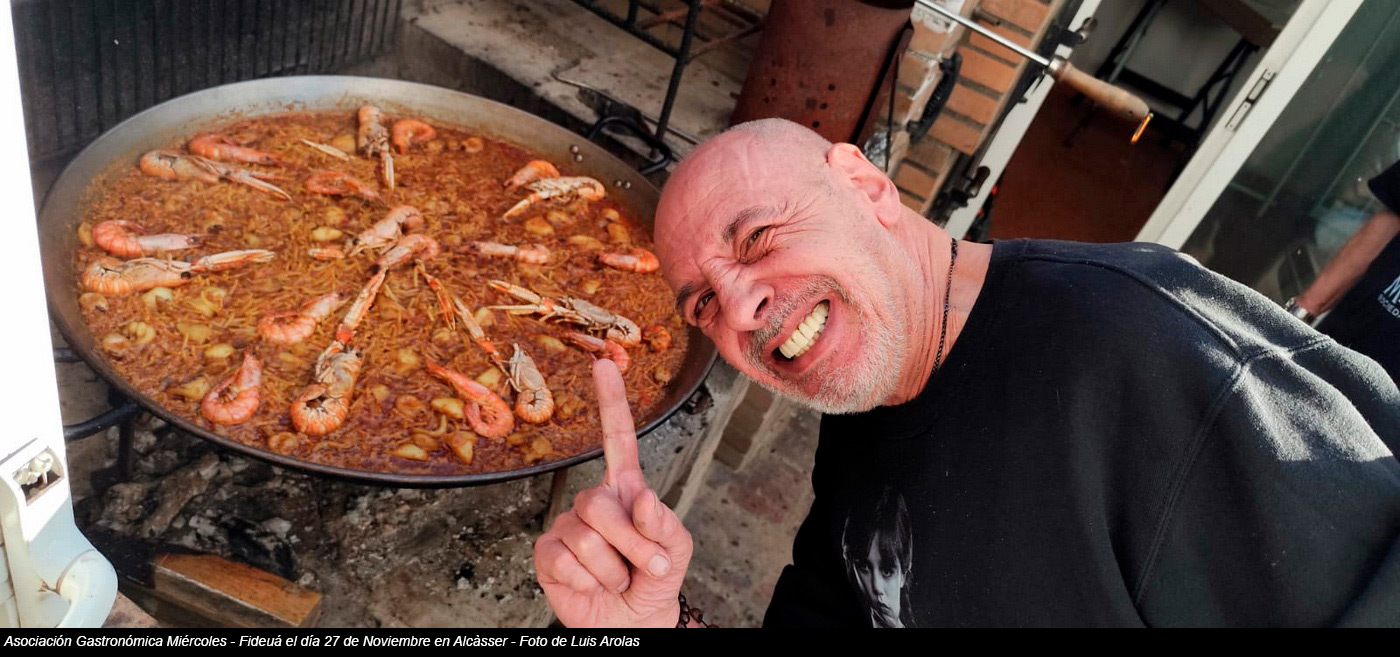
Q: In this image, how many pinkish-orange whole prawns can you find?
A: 12